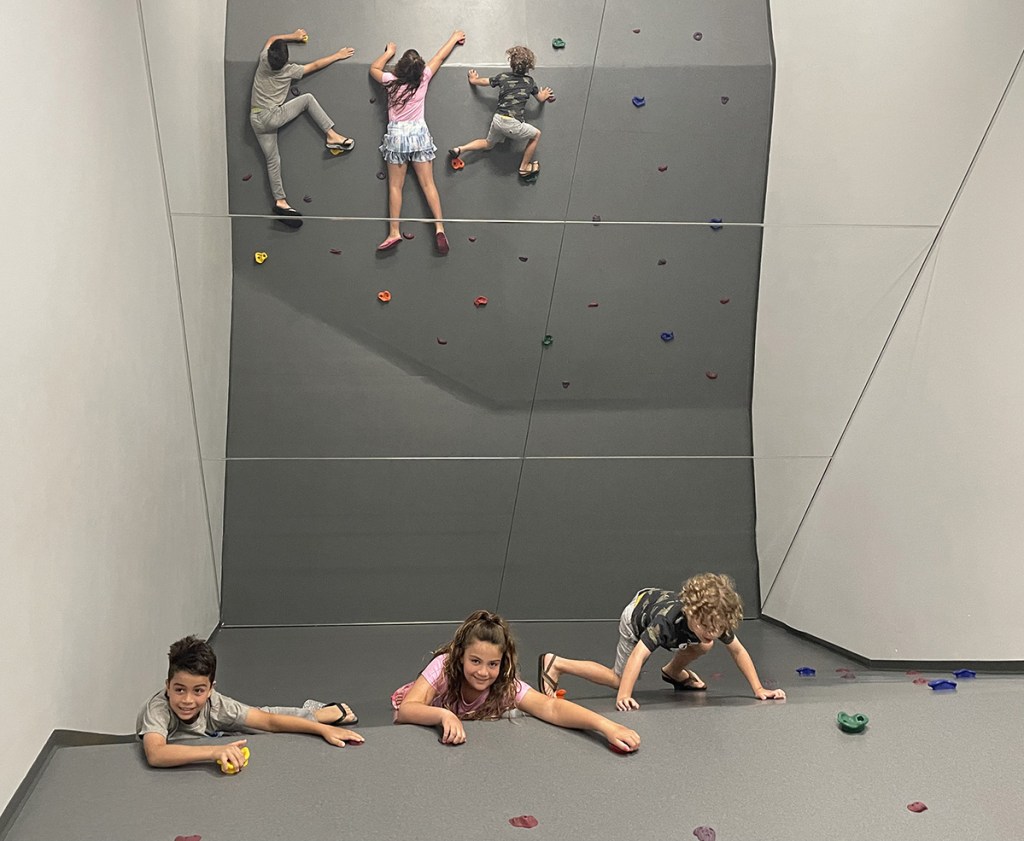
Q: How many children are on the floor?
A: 3